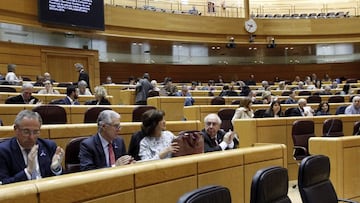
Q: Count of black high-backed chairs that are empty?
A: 3